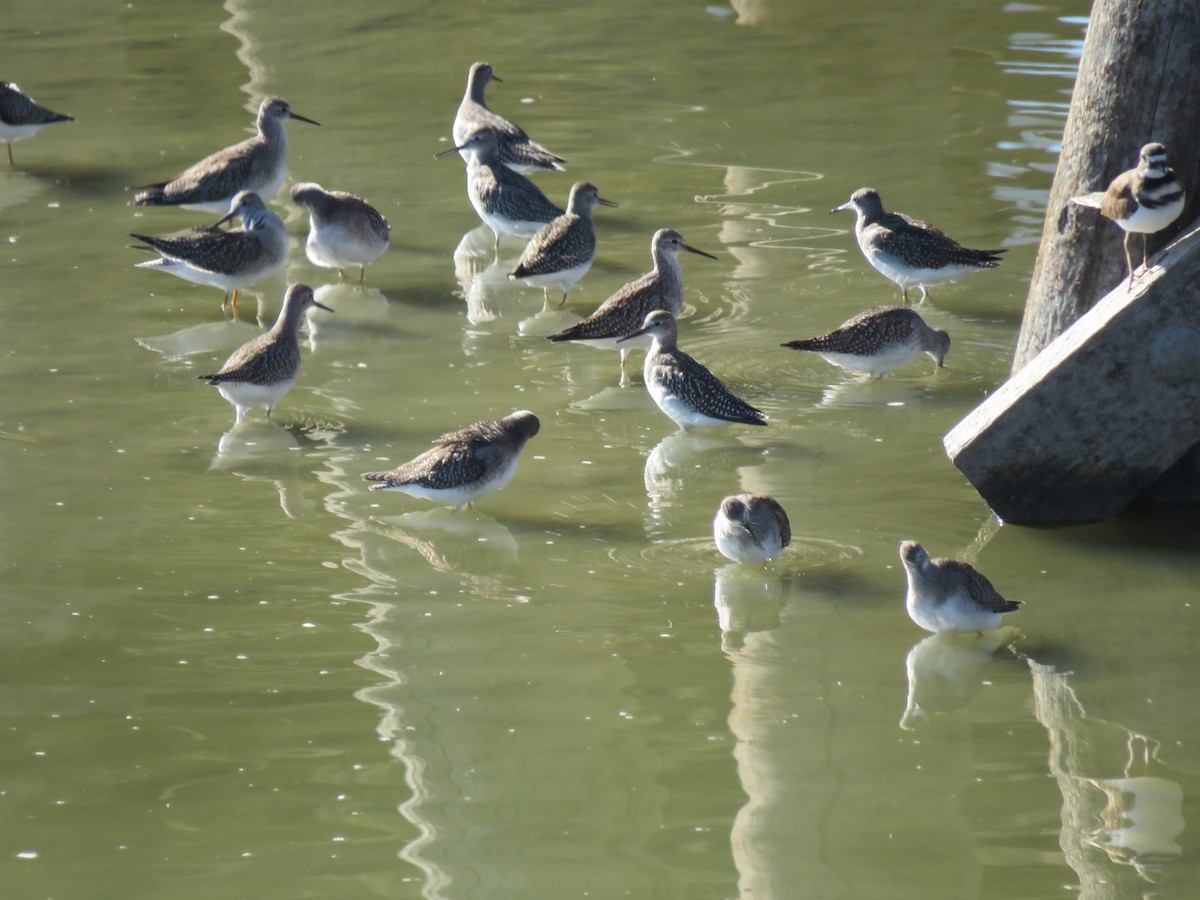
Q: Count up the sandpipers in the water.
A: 15